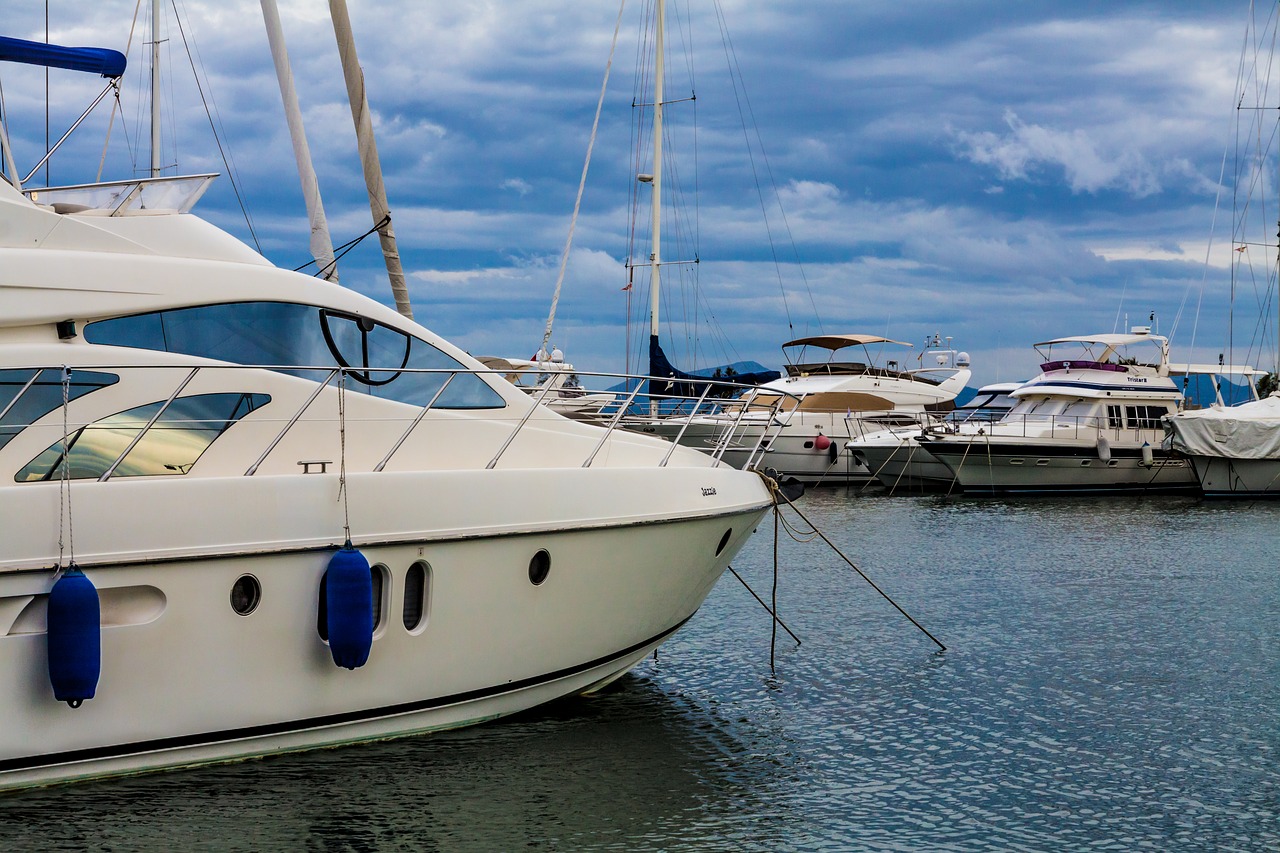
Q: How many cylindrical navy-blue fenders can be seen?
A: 2